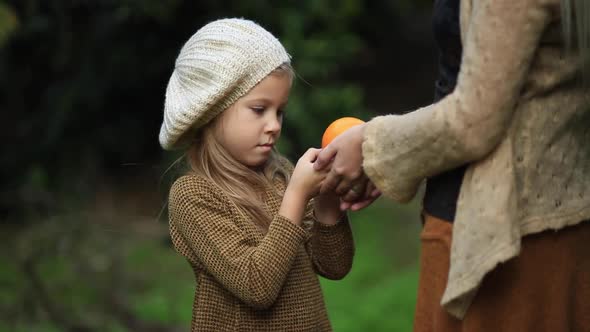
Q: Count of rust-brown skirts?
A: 1